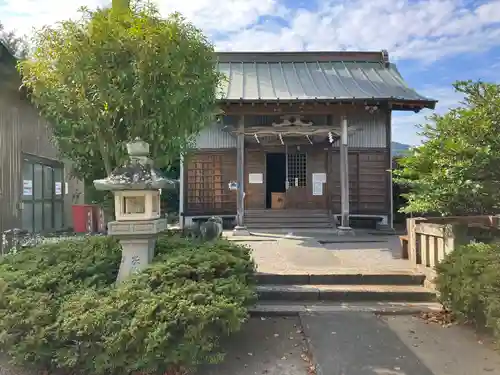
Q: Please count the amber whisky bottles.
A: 0